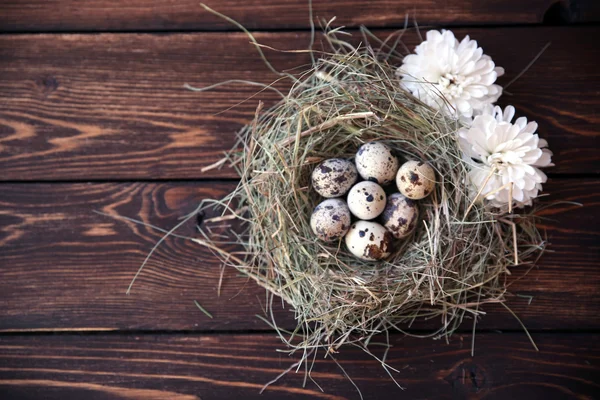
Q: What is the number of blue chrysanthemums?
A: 0